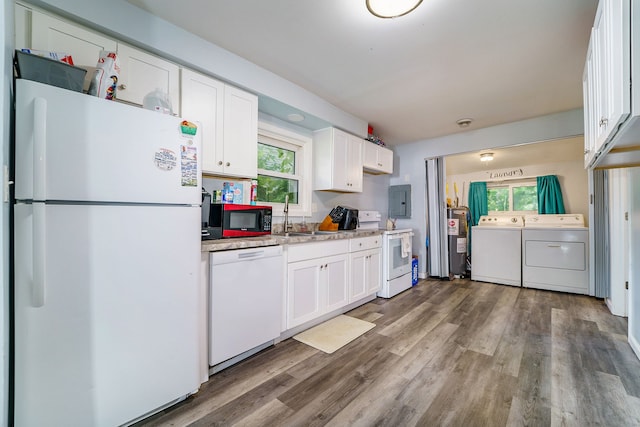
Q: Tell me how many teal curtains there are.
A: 2